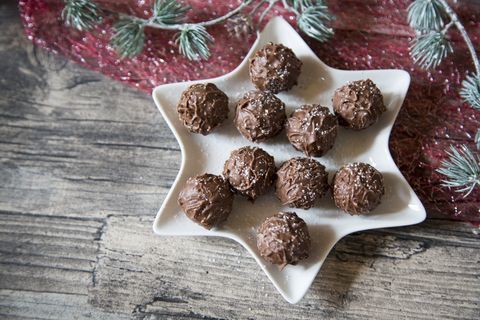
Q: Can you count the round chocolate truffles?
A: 10